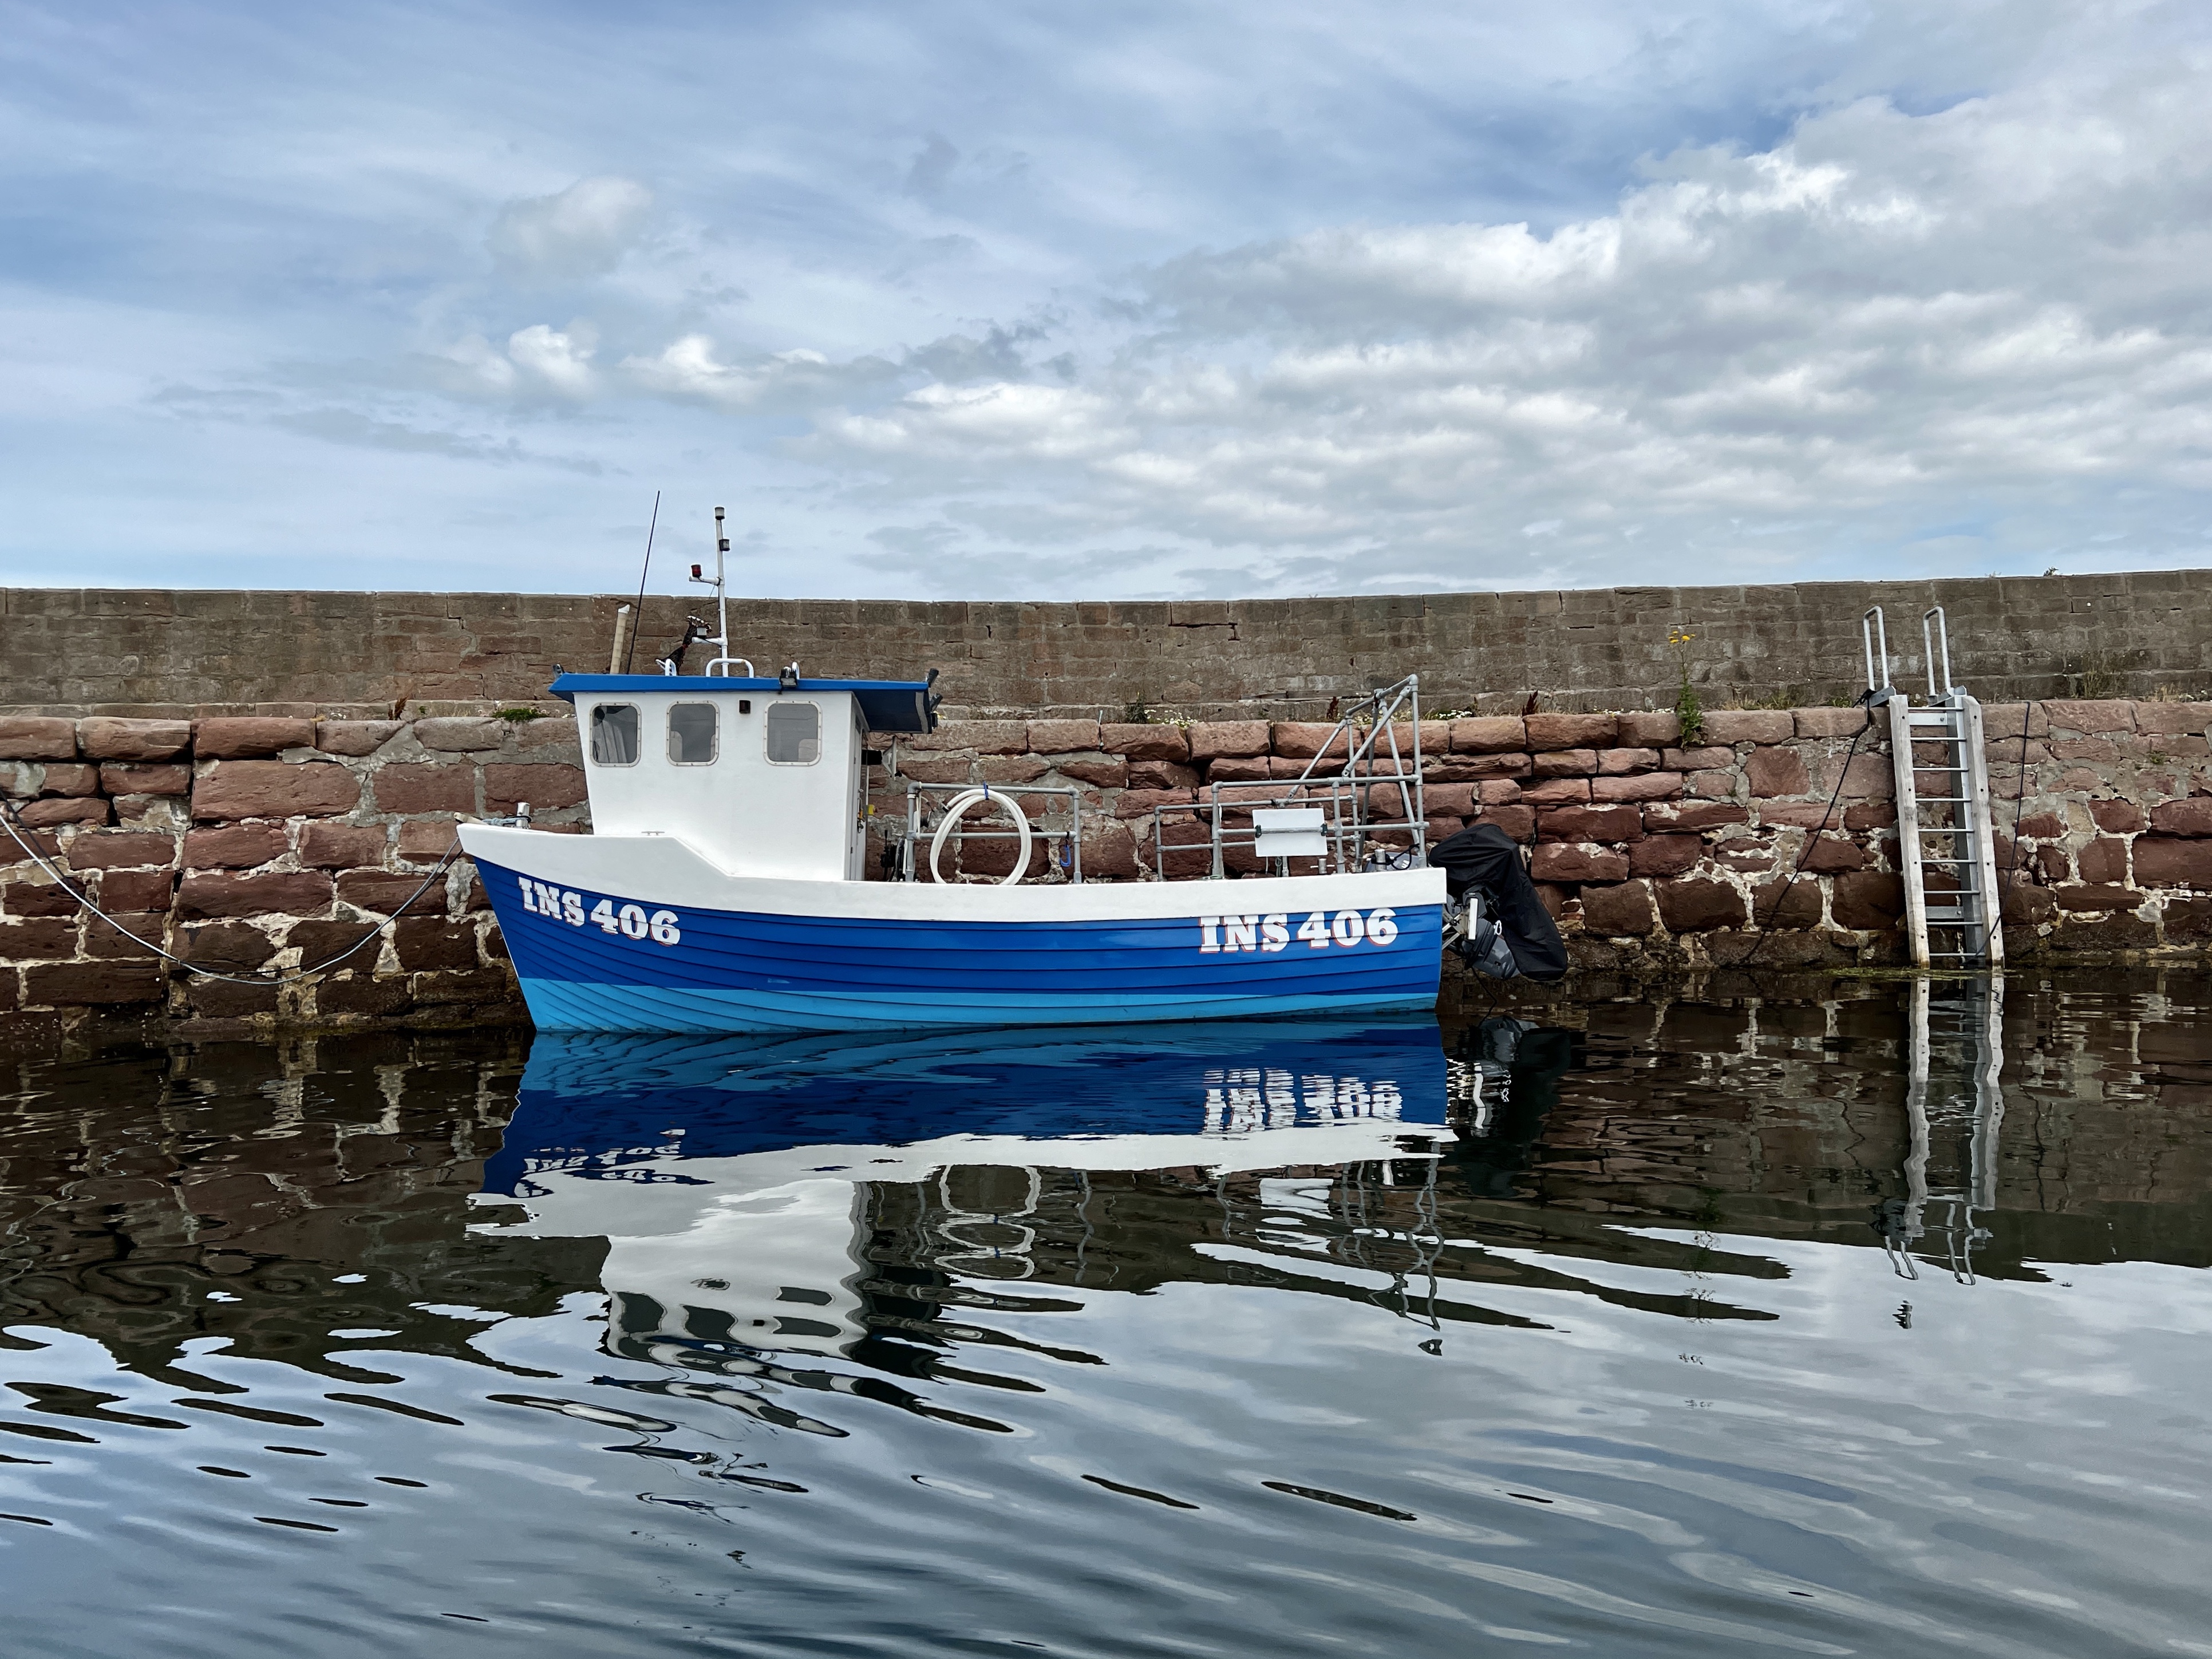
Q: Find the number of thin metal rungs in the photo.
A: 9